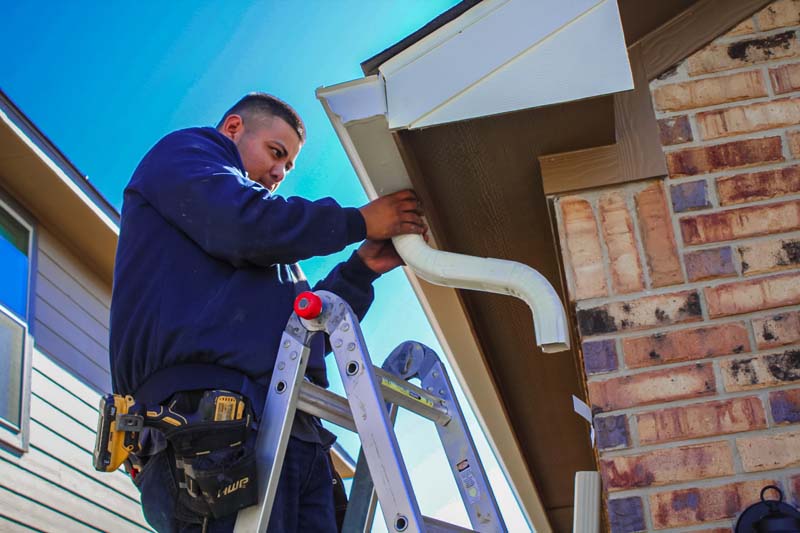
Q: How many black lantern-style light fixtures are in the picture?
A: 1